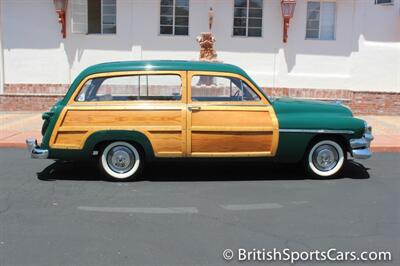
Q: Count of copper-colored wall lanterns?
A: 2